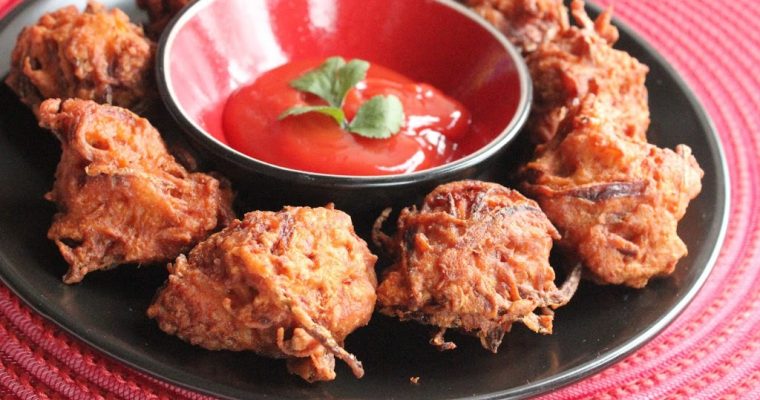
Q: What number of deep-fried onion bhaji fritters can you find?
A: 8